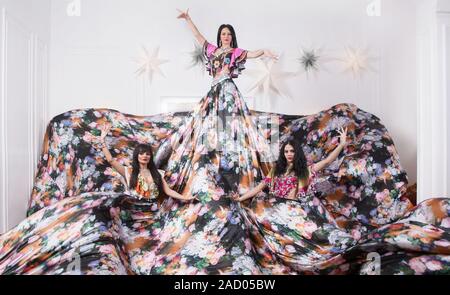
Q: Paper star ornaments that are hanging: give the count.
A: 5